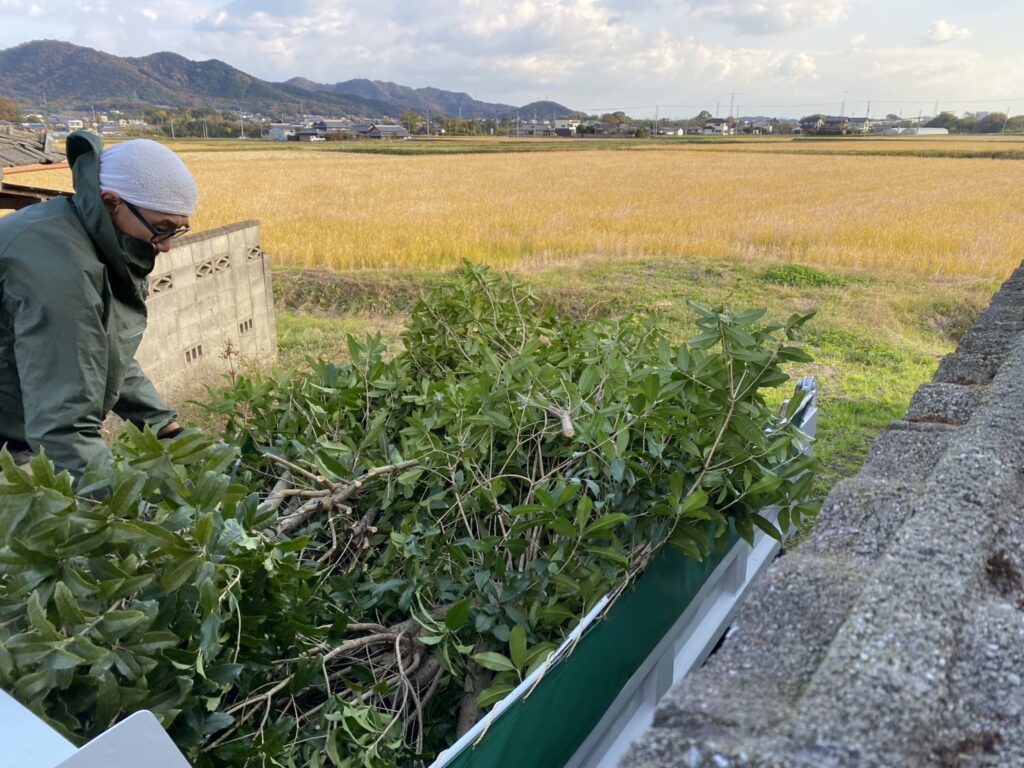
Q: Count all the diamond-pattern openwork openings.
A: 4